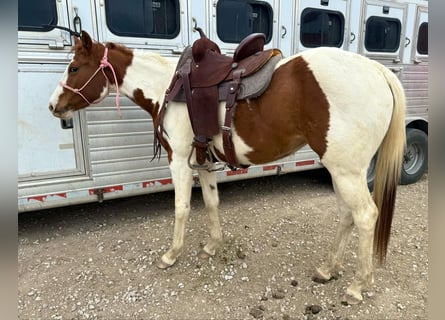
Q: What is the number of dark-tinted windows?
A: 6